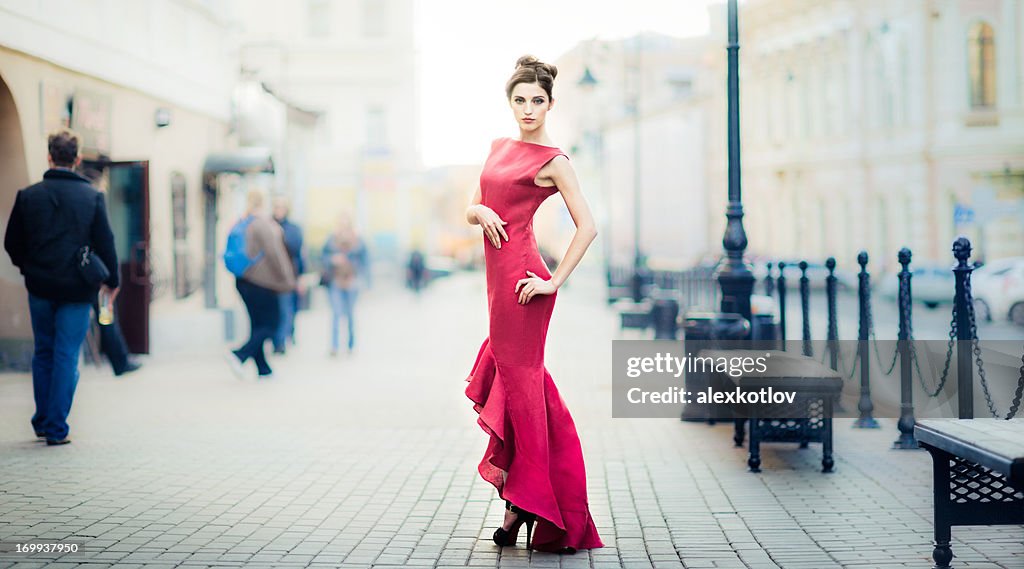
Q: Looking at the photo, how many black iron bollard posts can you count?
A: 7